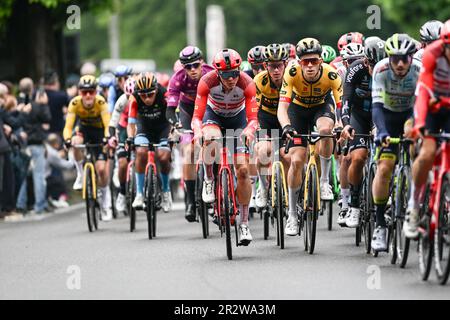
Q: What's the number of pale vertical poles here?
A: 3